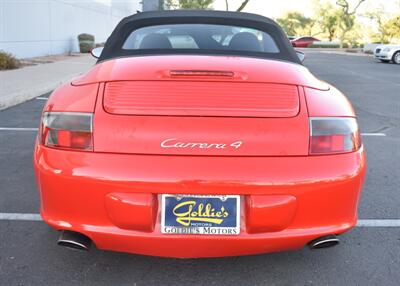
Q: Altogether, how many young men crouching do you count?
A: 0